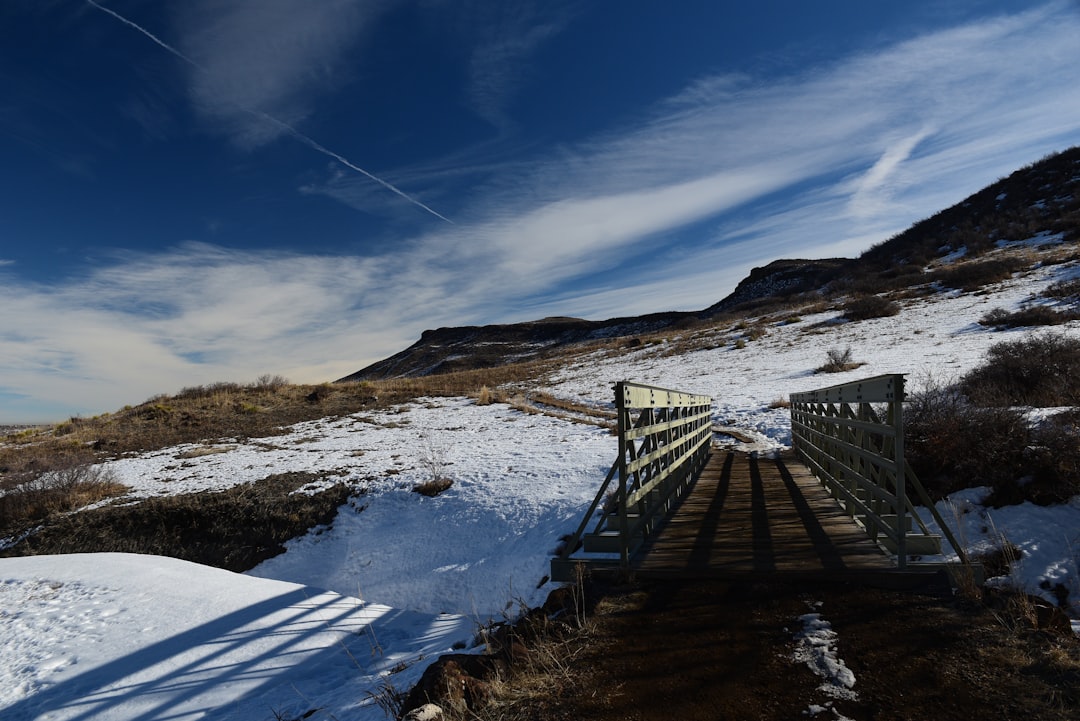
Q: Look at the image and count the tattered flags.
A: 0